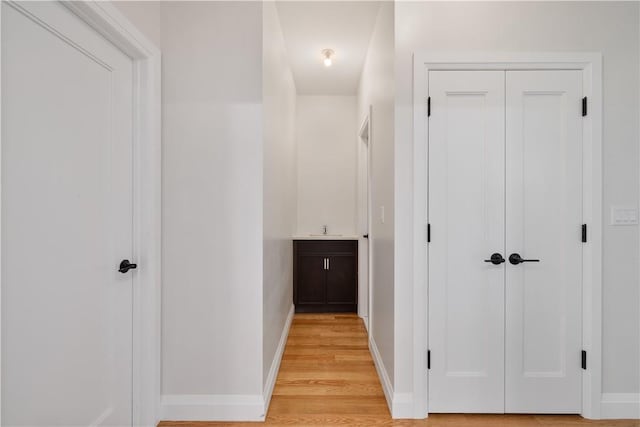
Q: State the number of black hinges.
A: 6